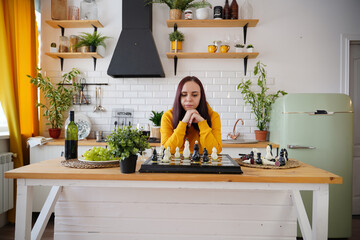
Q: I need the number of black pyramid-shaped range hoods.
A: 1